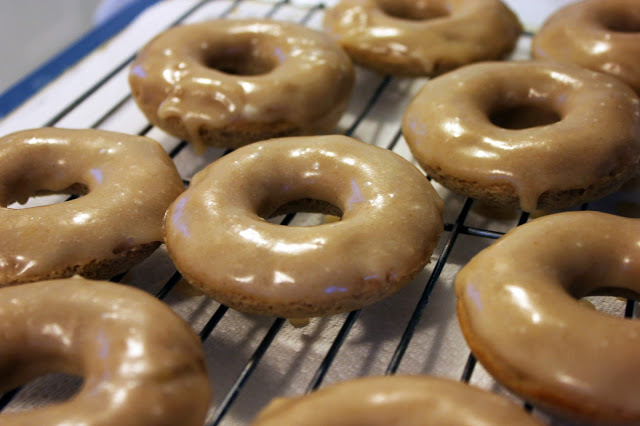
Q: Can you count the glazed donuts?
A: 9